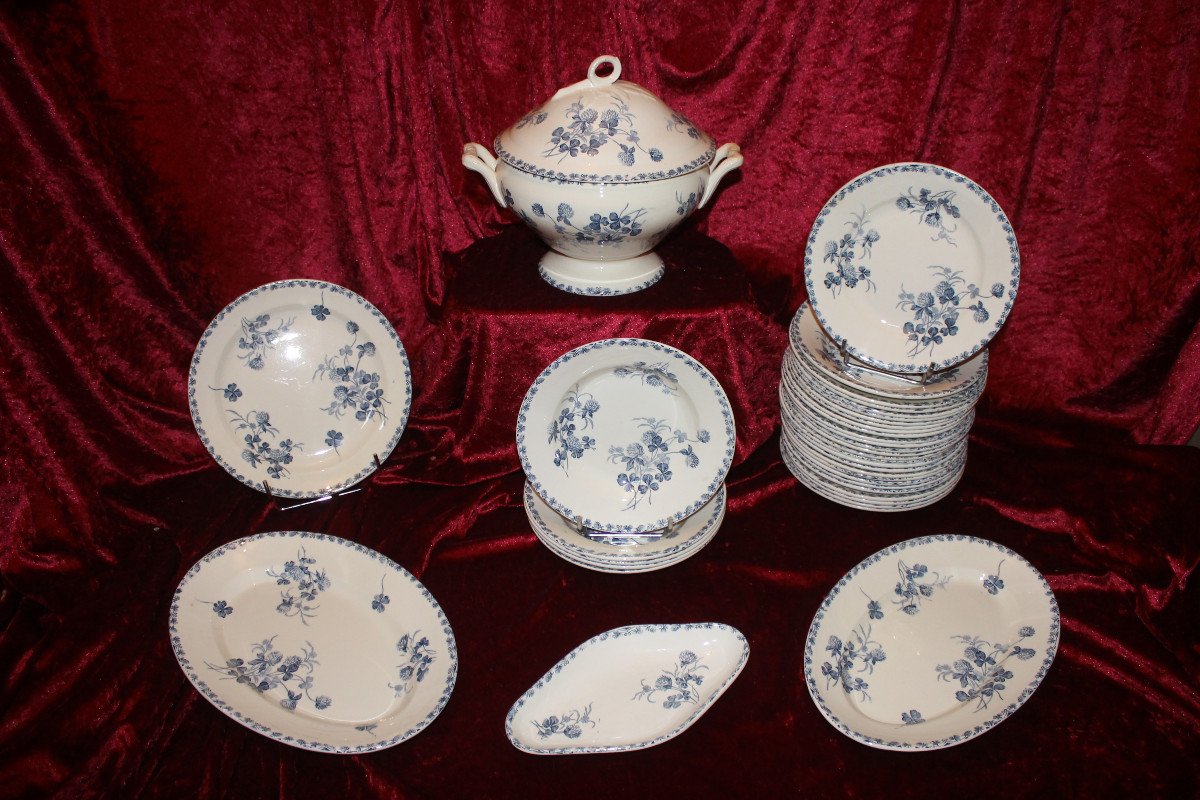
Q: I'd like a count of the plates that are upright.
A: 3